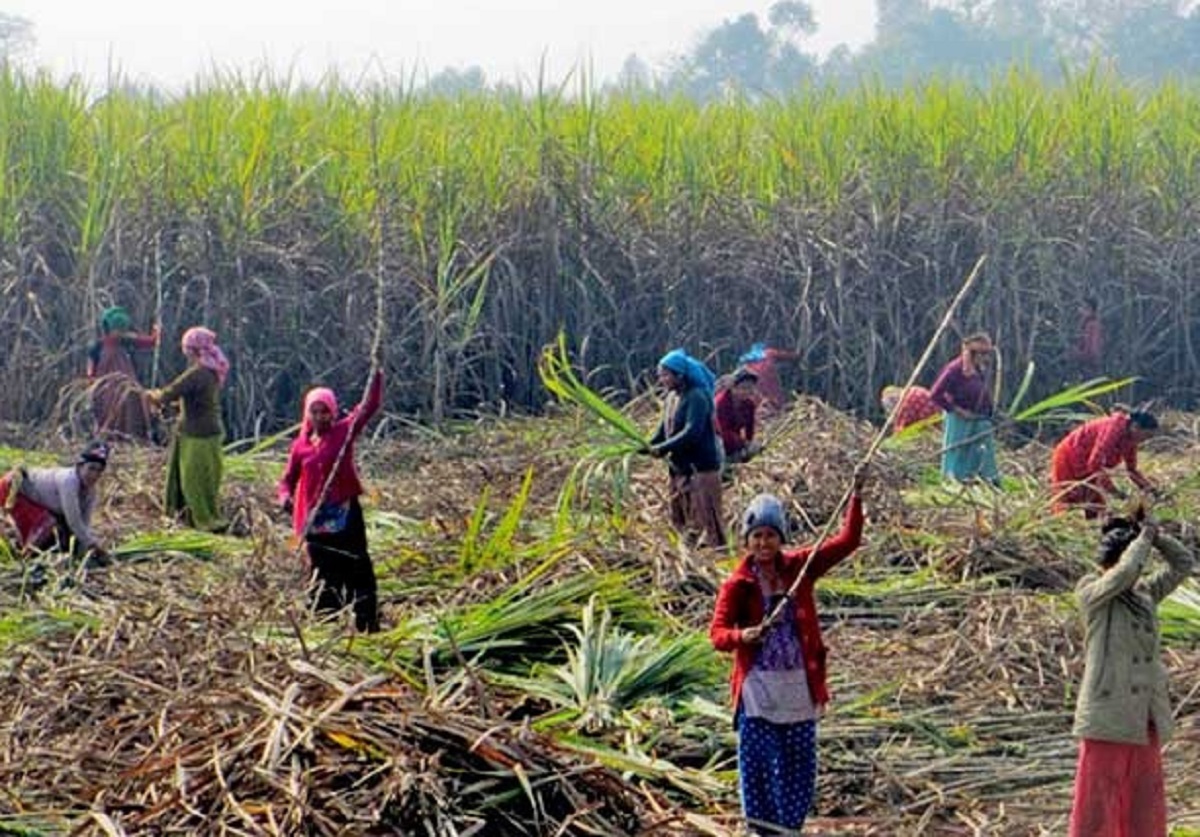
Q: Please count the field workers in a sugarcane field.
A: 13